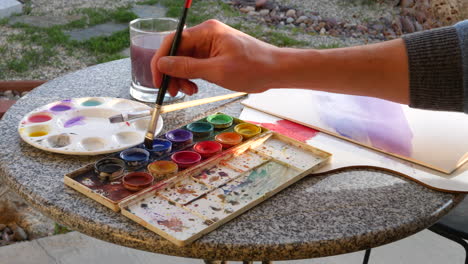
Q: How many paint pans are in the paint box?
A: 12